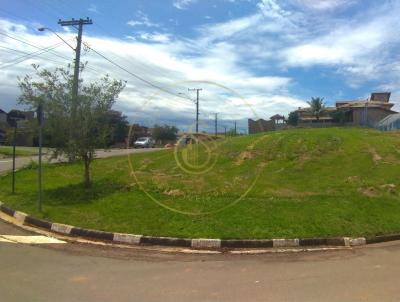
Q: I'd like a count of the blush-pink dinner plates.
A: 0